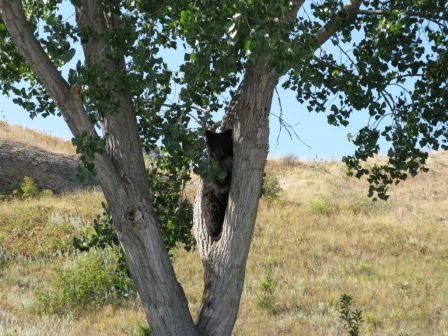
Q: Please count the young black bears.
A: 1